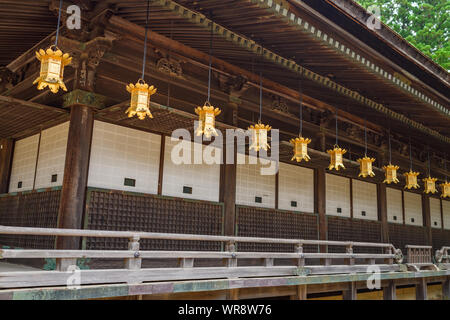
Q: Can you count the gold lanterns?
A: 11